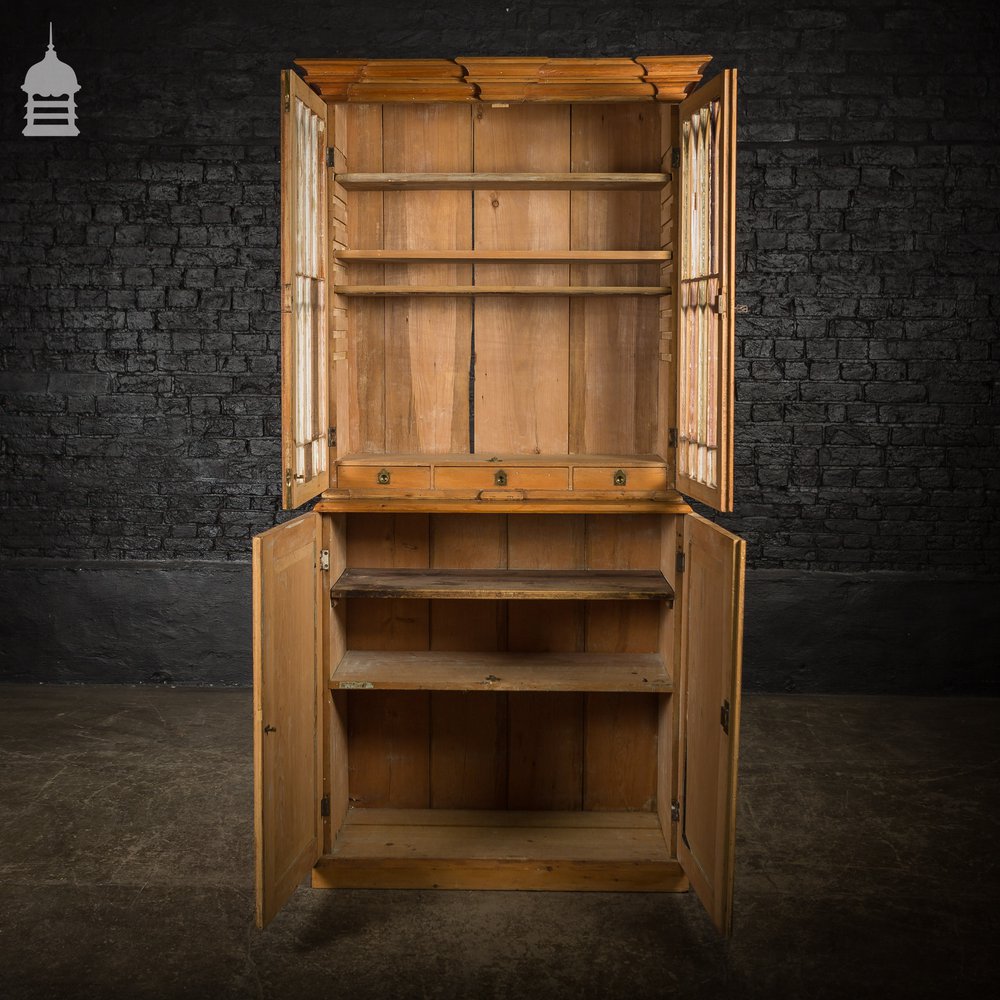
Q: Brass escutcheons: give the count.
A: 3